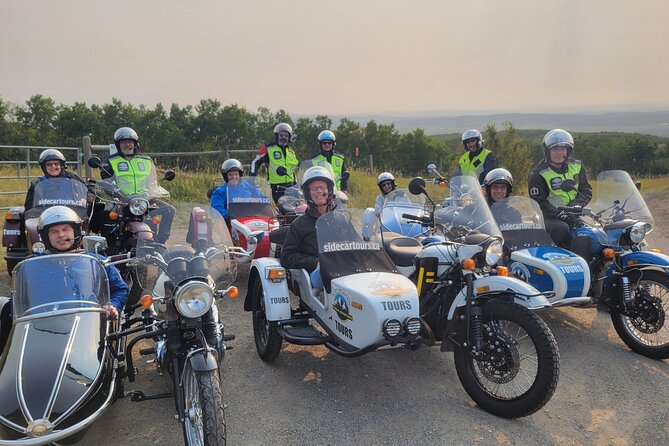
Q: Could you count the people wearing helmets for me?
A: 11